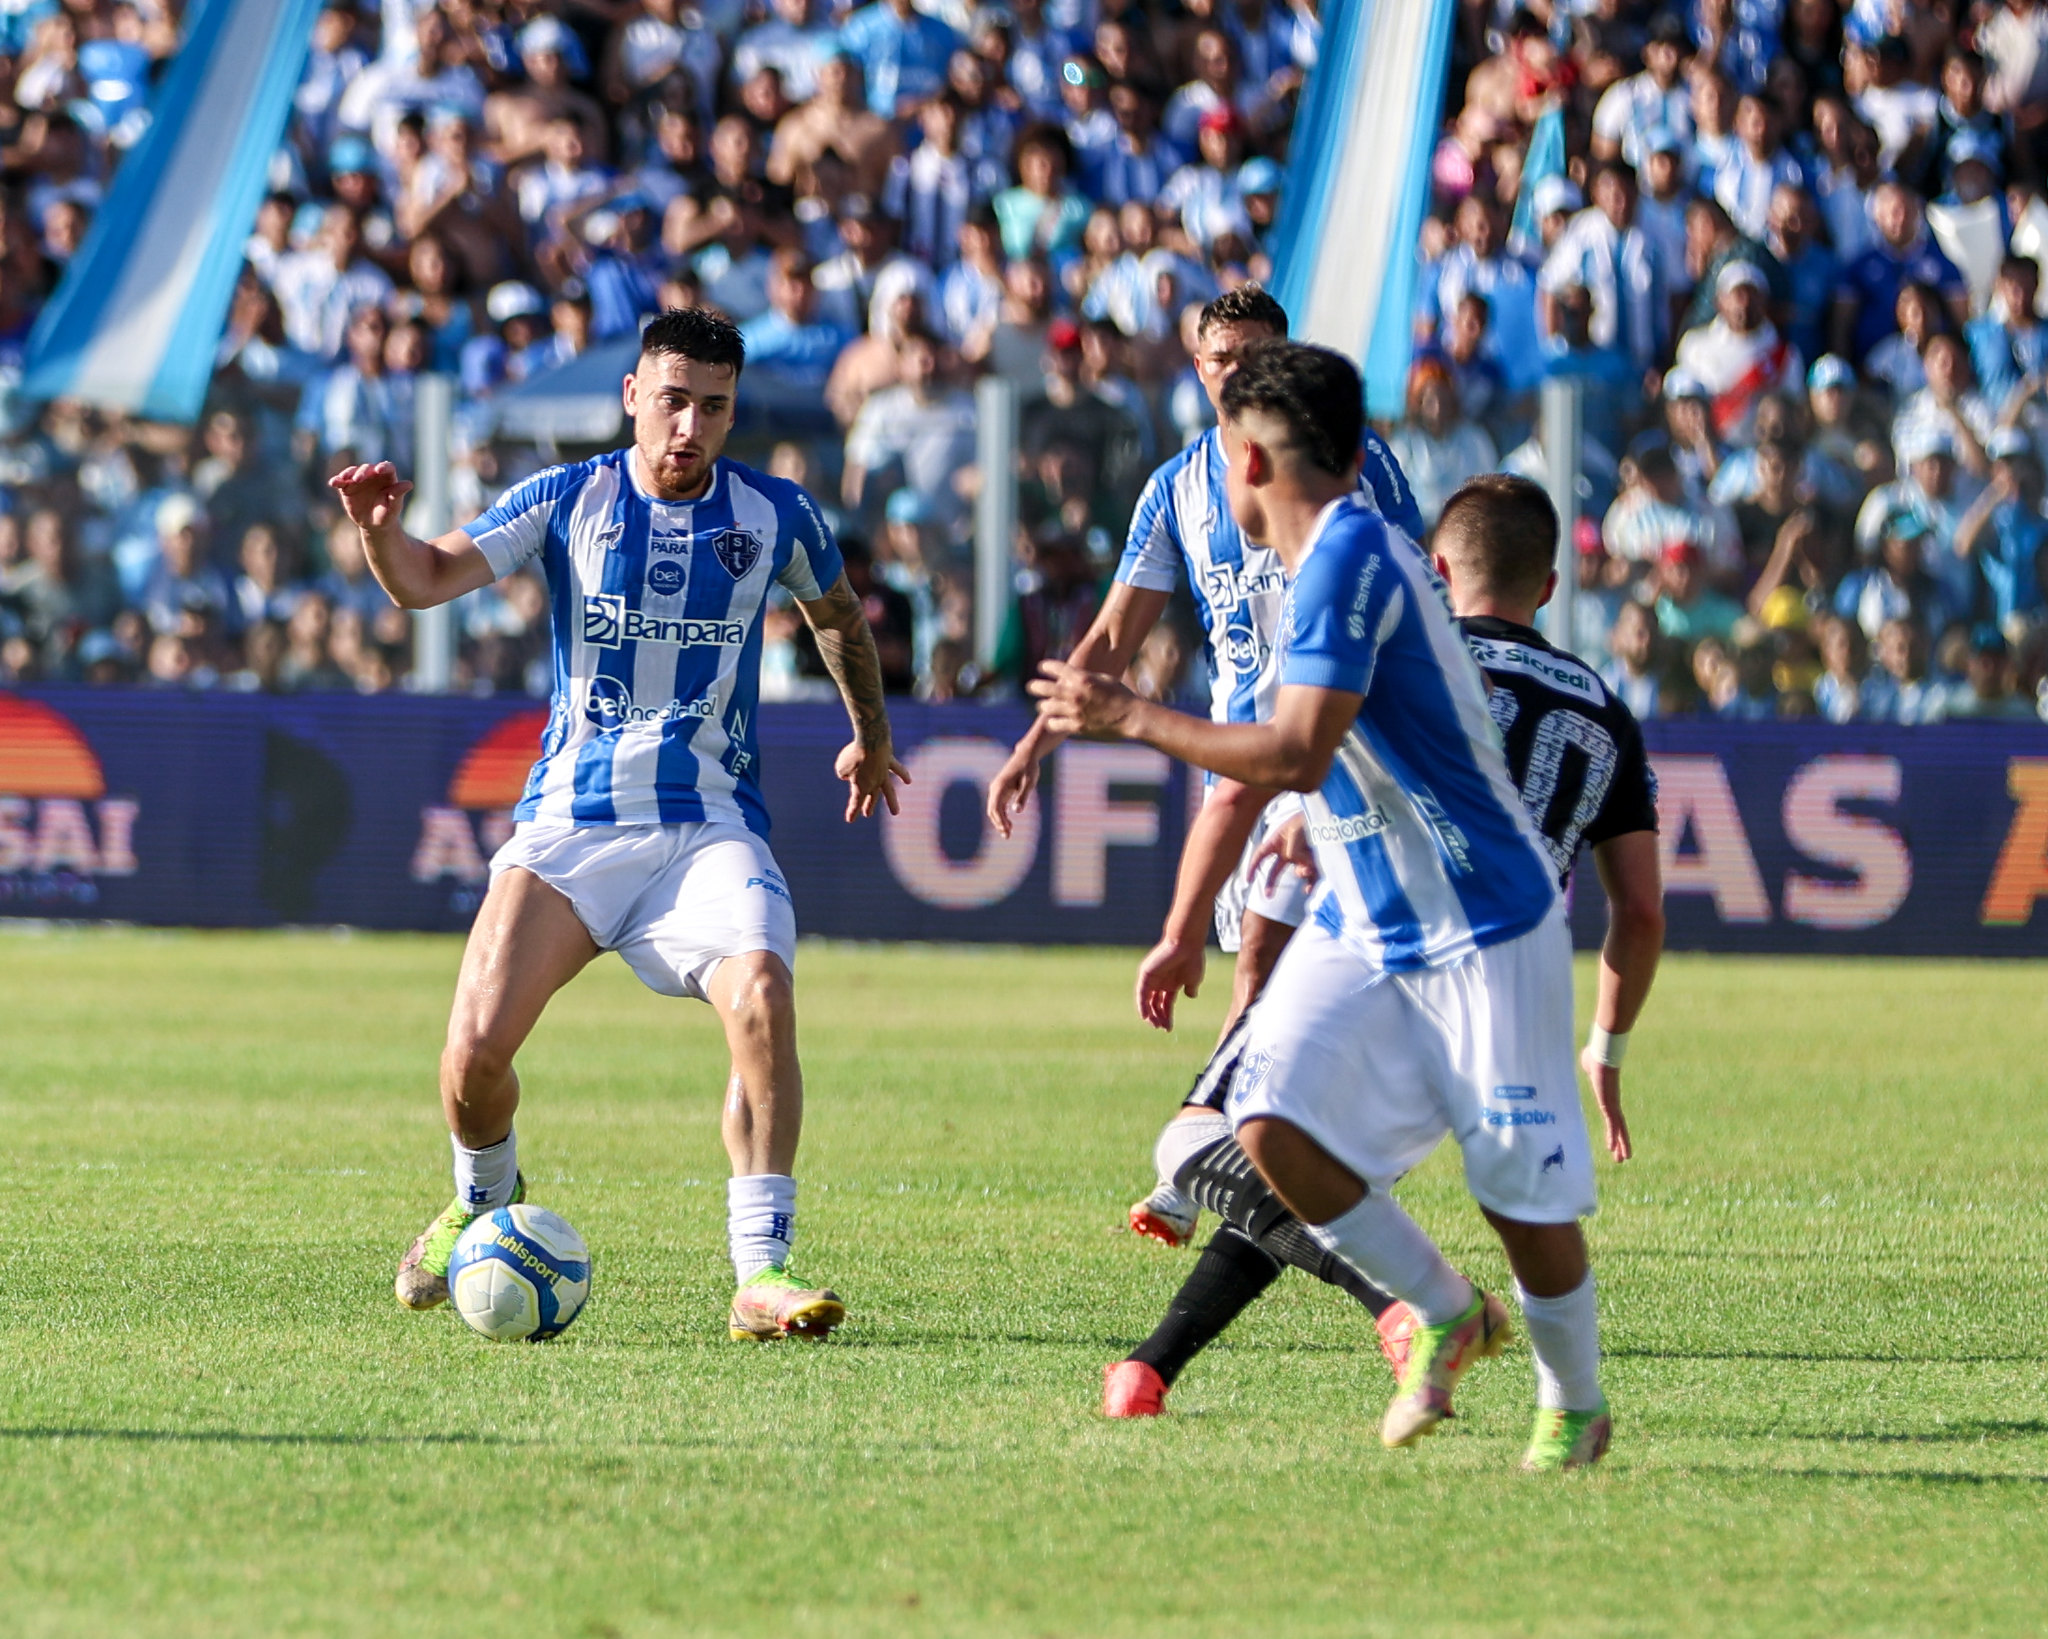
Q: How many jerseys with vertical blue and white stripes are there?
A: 3